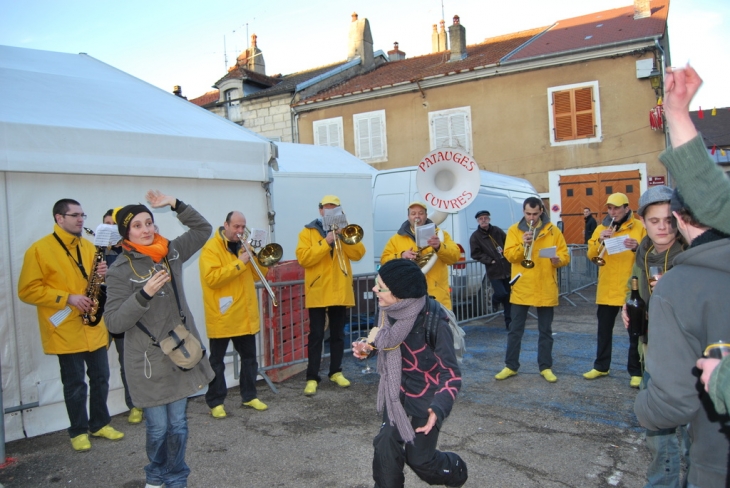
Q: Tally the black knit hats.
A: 2